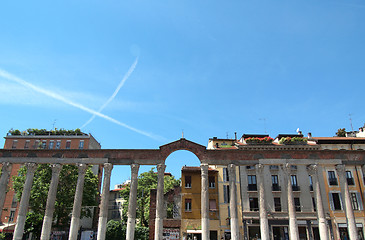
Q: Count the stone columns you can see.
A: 13